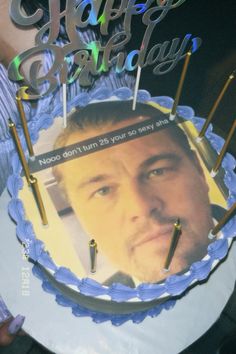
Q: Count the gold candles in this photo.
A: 9